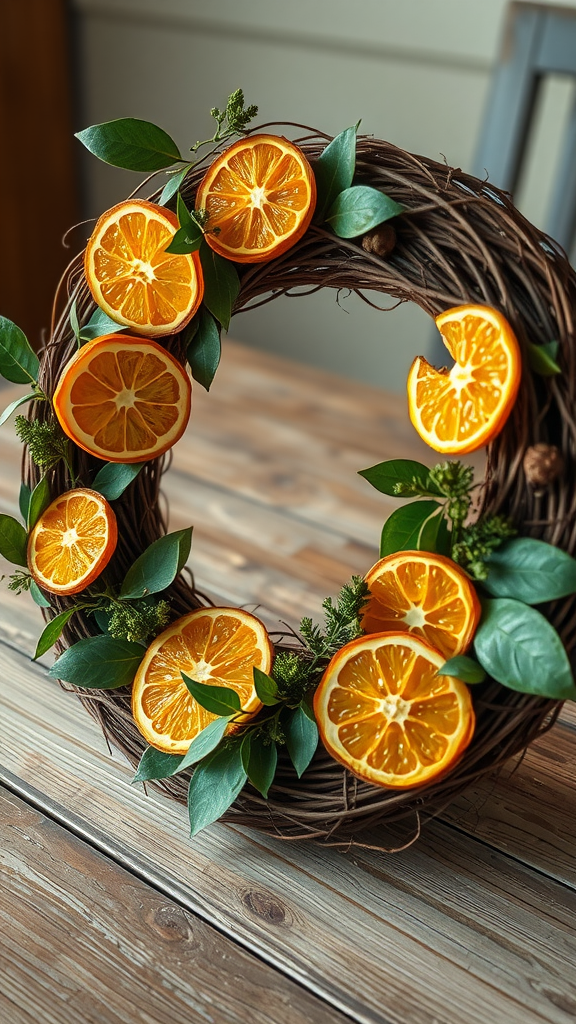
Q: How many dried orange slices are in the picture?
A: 8